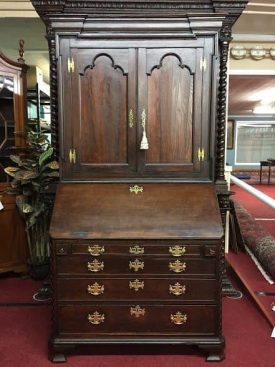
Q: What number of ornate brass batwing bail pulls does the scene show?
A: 8